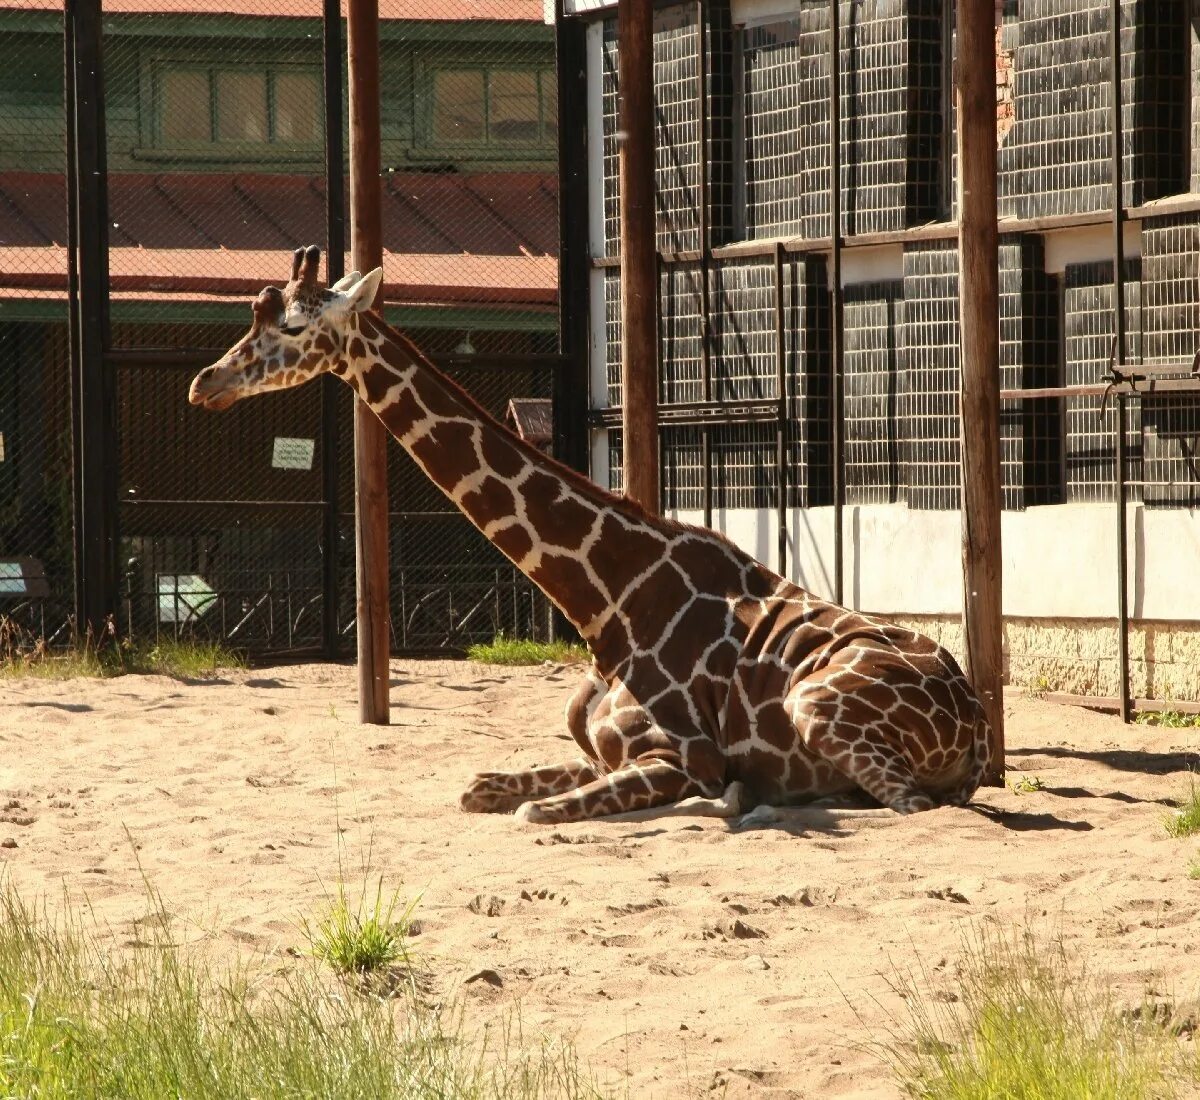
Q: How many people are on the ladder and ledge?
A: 0